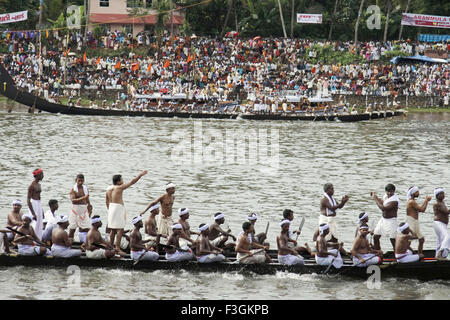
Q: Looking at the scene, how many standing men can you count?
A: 8